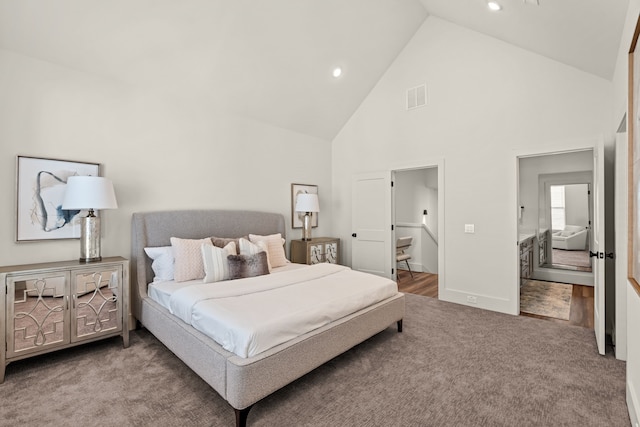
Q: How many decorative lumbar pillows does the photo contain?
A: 1